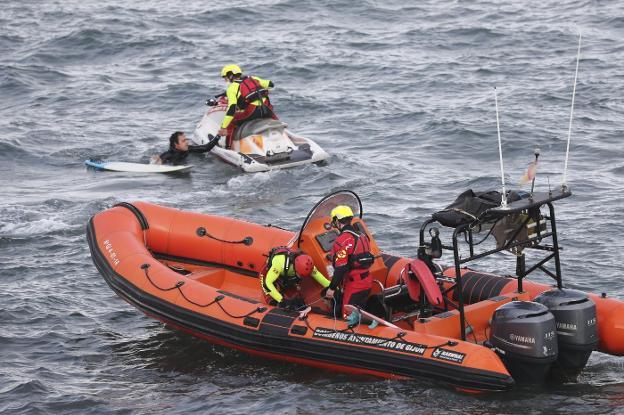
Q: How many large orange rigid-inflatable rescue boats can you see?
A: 1